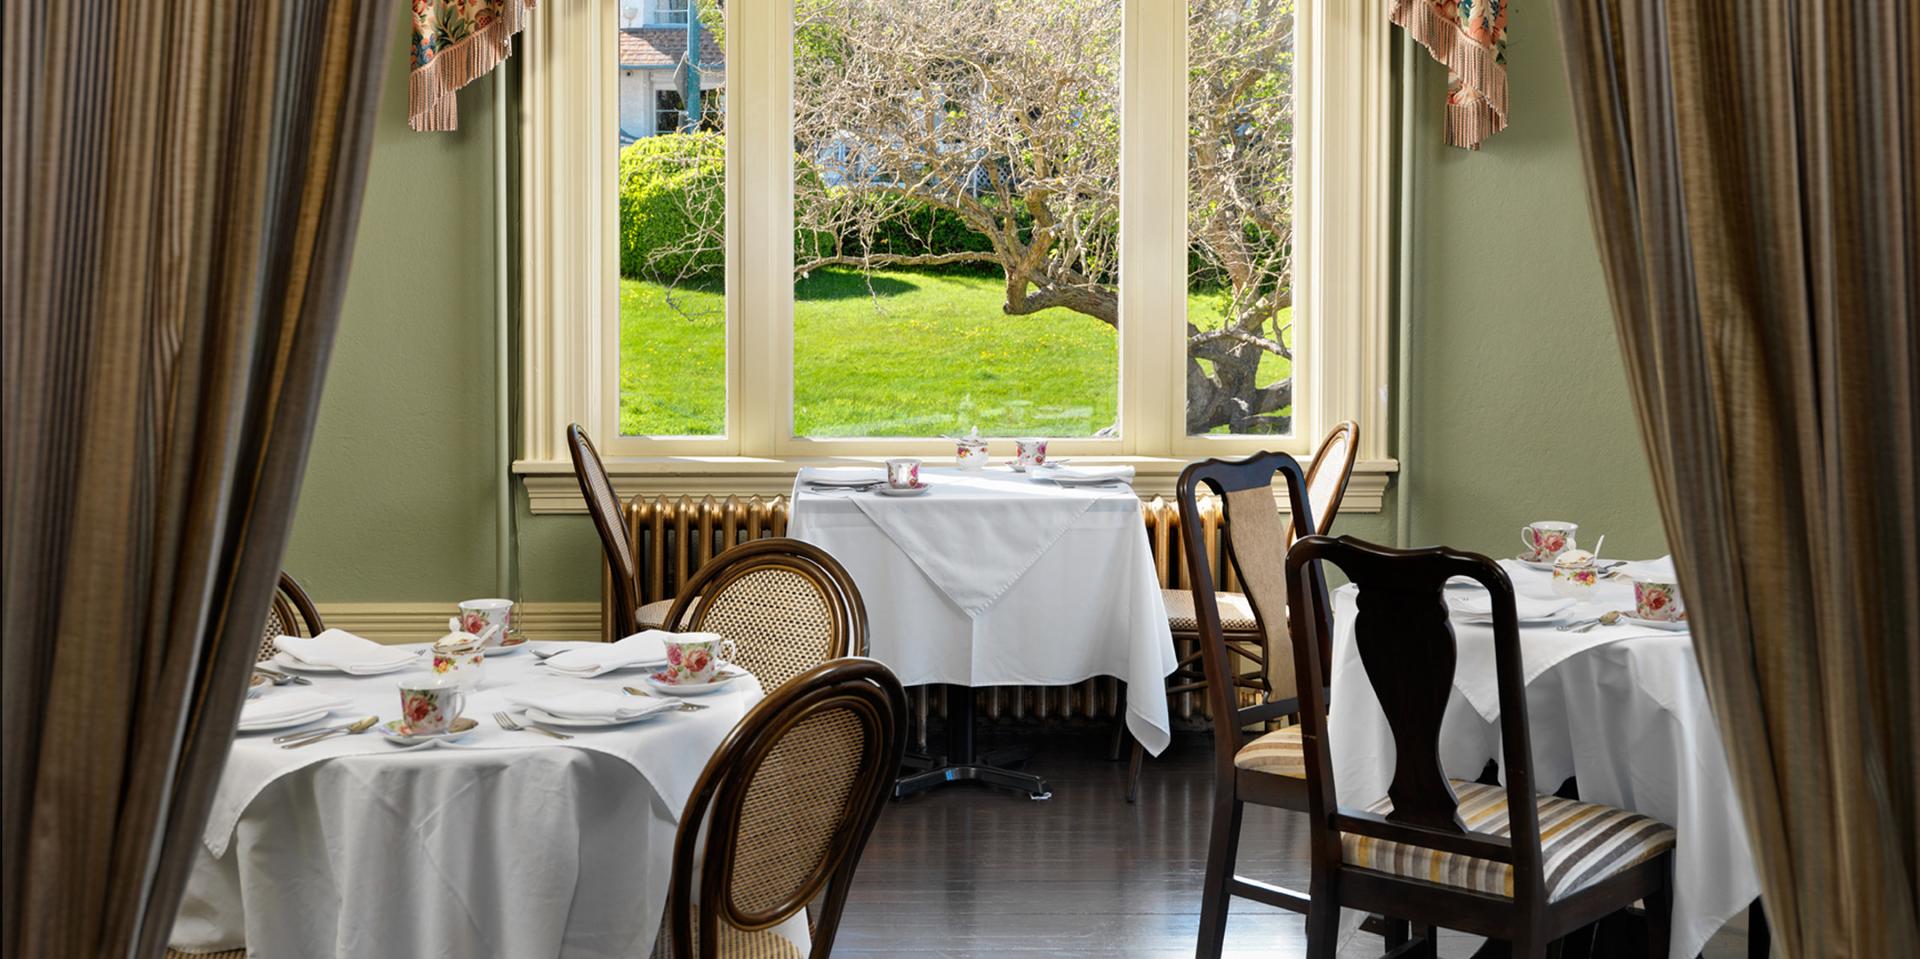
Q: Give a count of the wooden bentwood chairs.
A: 5